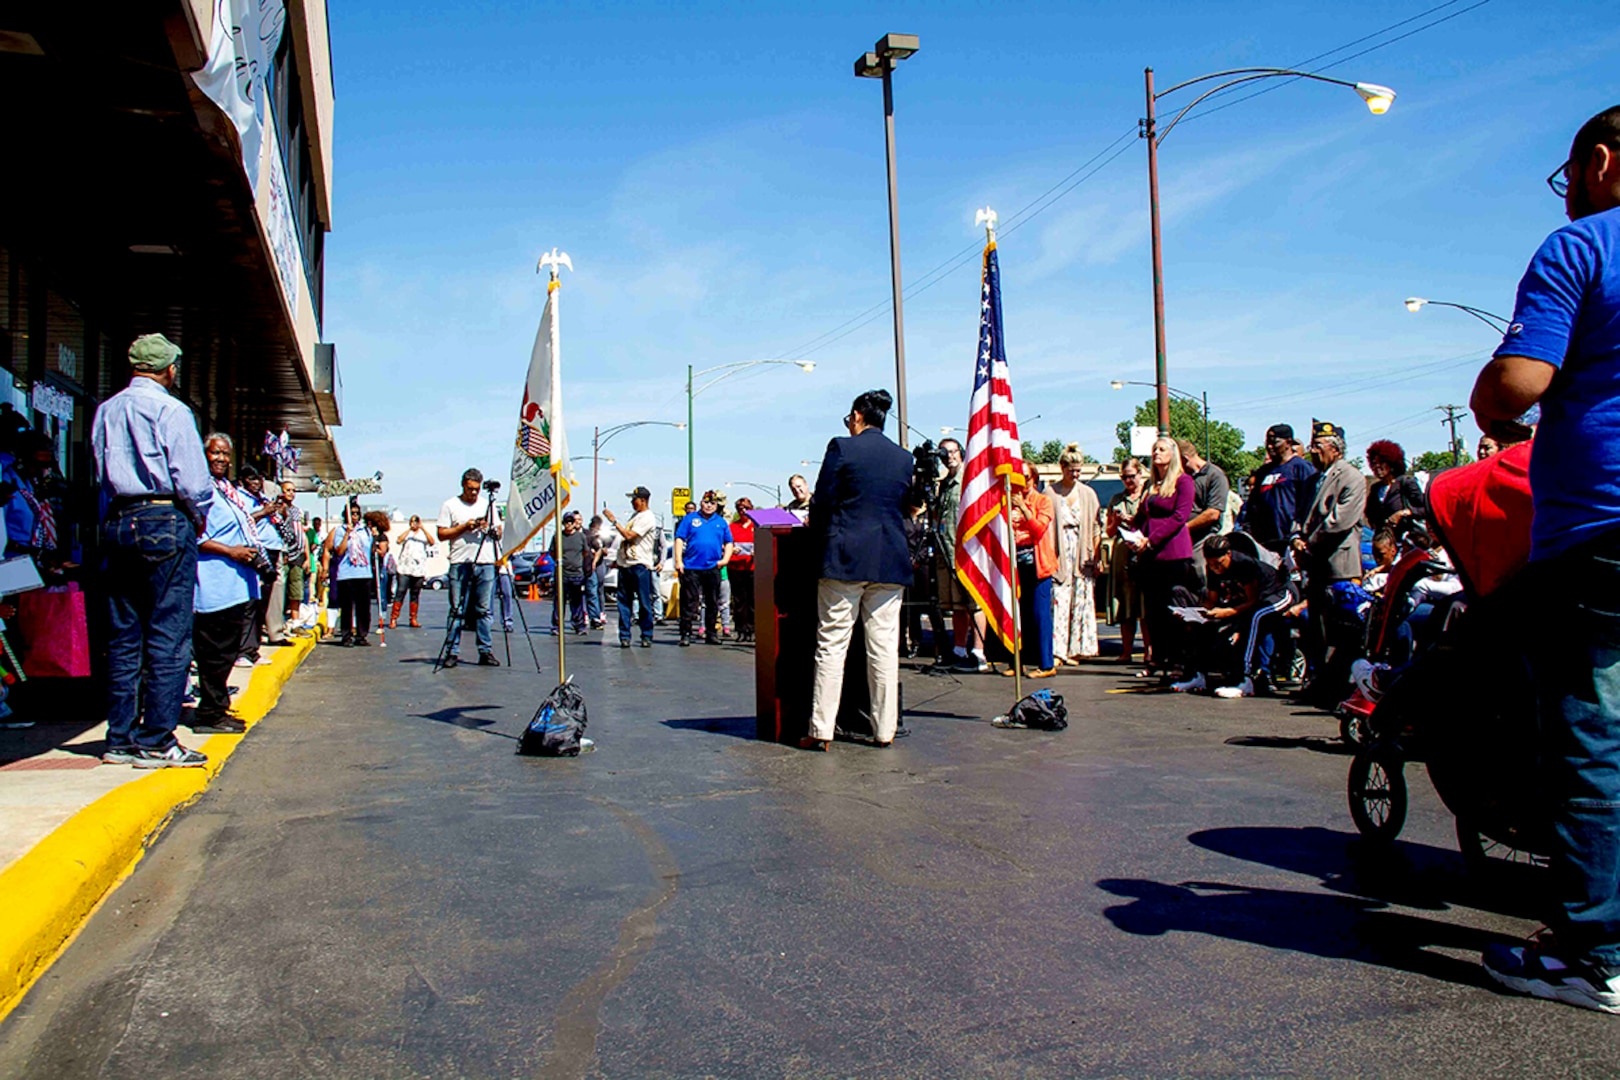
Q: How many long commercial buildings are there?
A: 1